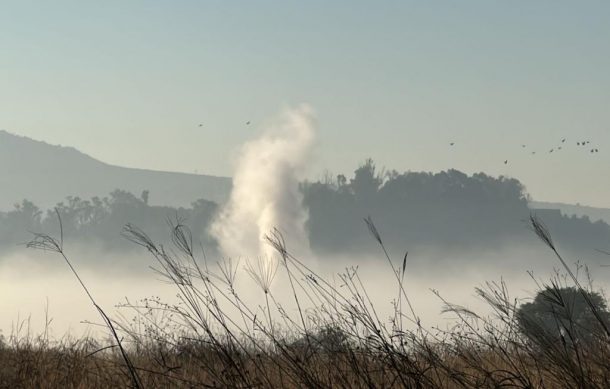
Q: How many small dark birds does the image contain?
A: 14